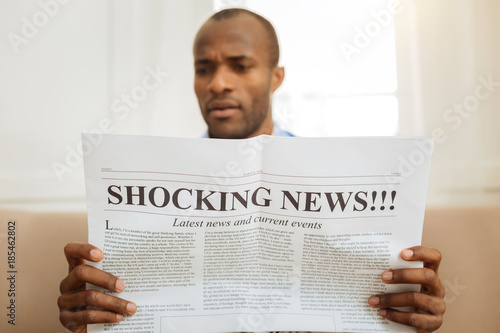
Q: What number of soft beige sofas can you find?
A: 1